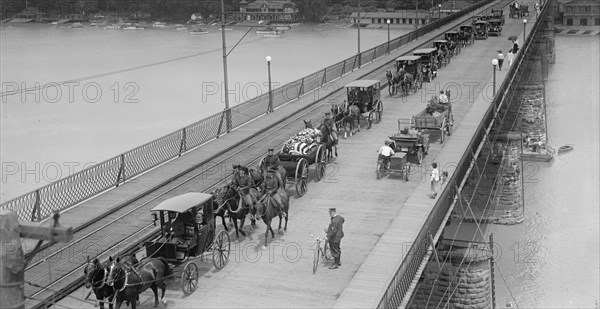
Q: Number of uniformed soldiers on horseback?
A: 4